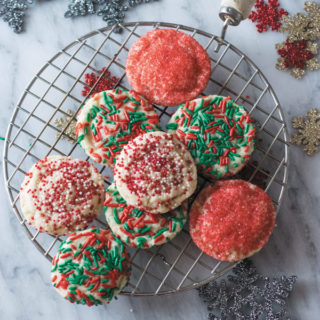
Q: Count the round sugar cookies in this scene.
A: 8